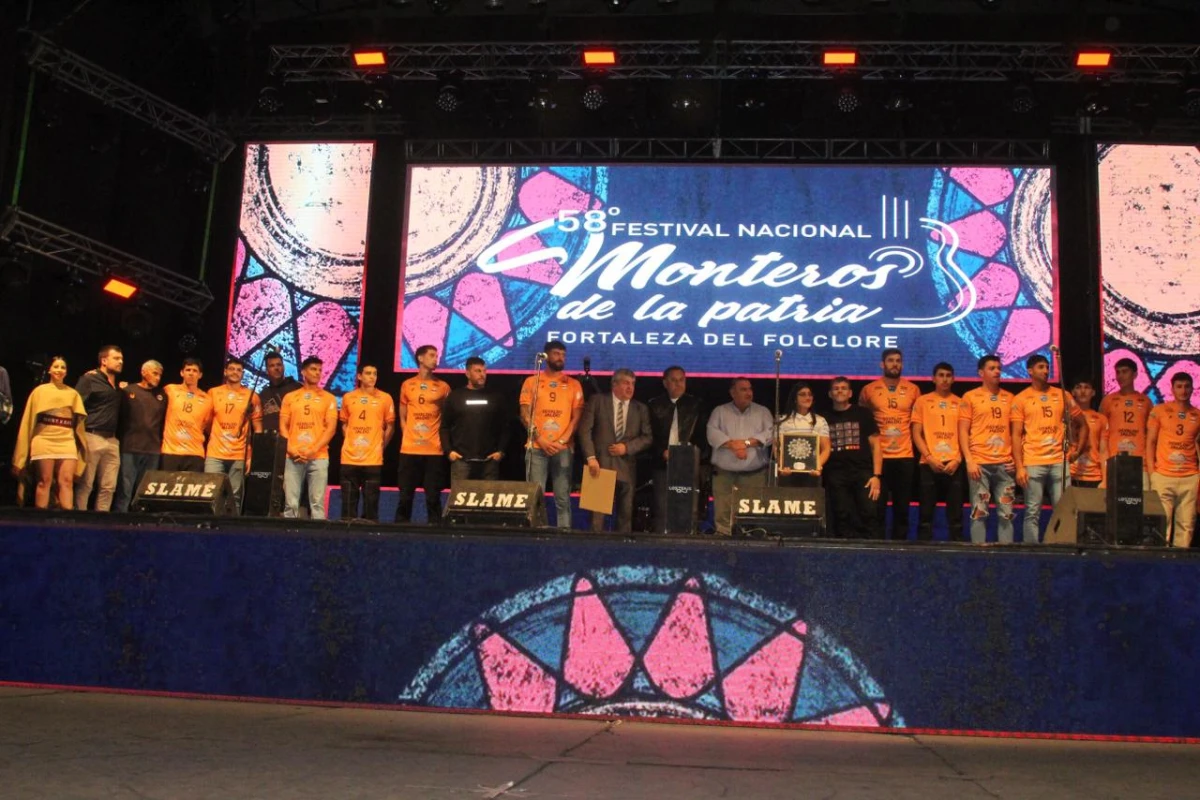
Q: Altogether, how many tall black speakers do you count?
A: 3